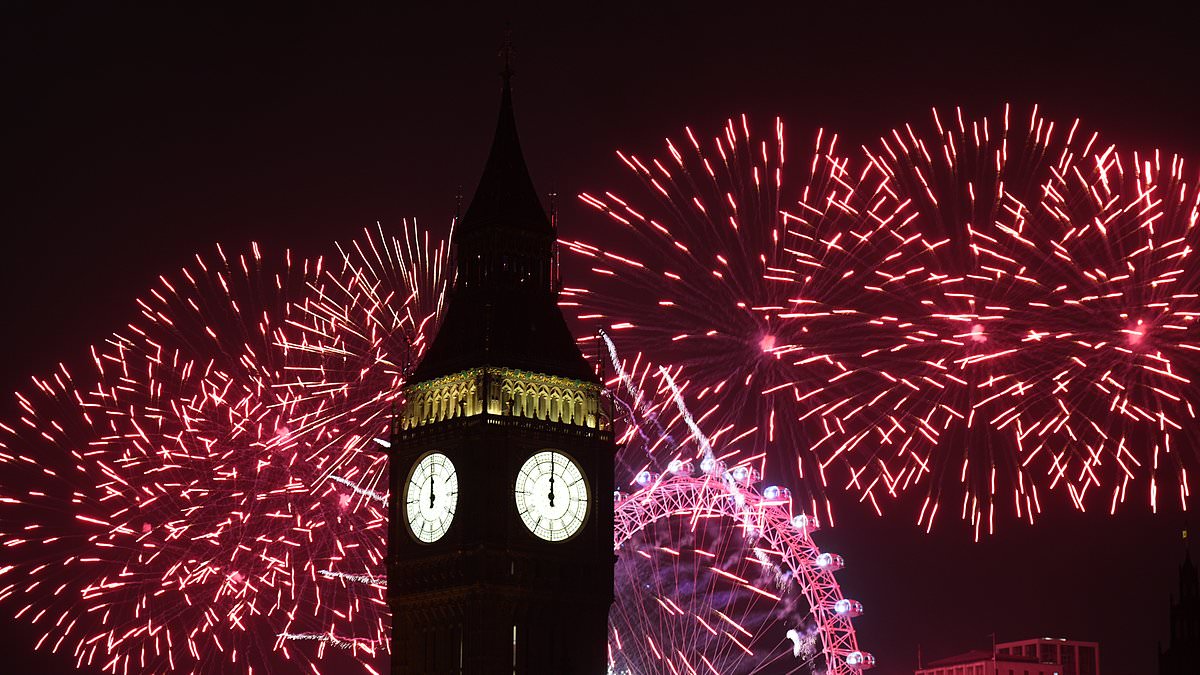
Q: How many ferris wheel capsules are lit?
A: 10